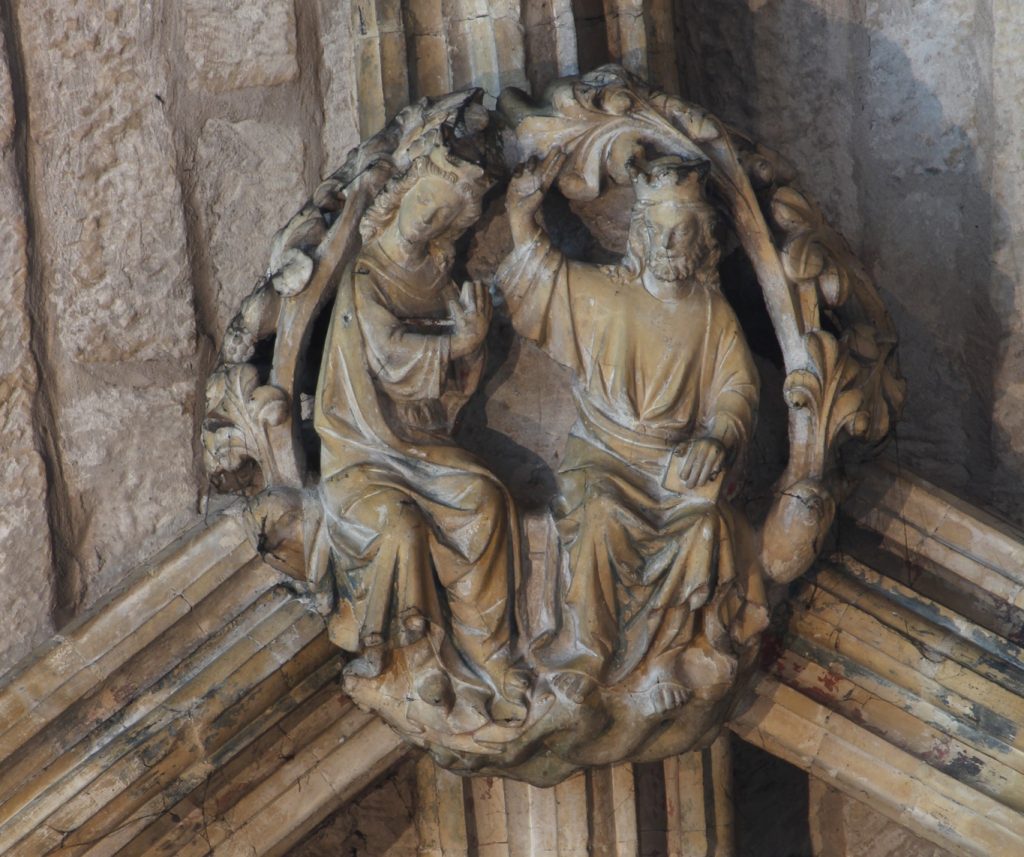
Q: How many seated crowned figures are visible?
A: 2